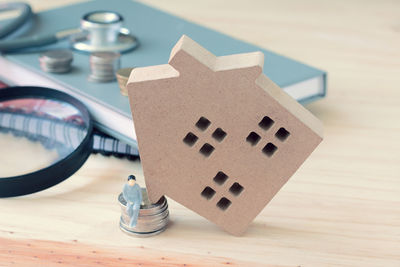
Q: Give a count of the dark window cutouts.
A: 12